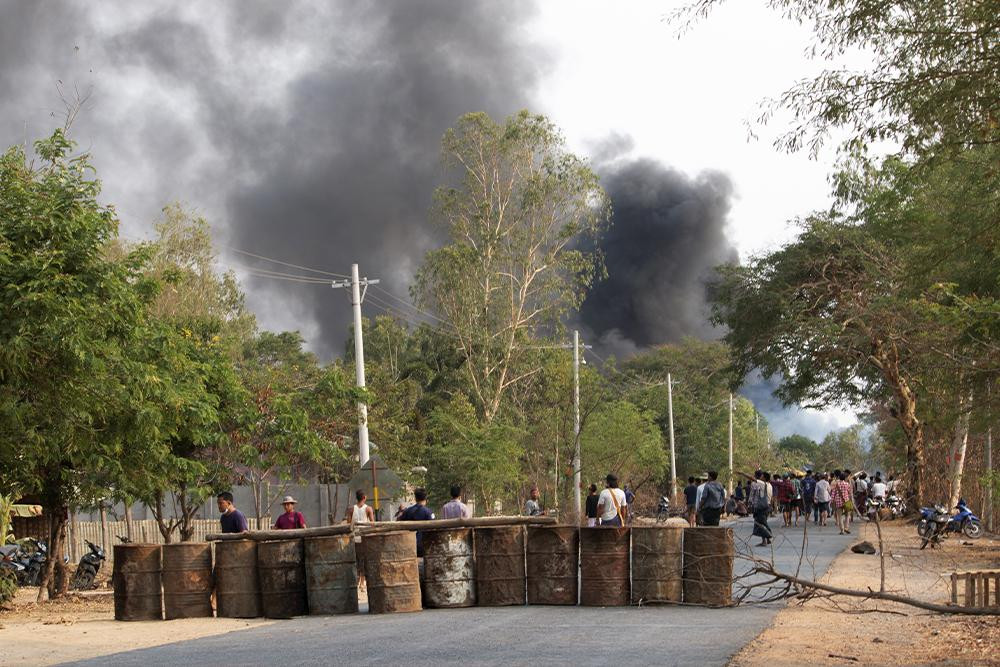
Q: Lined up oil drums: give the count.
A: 12